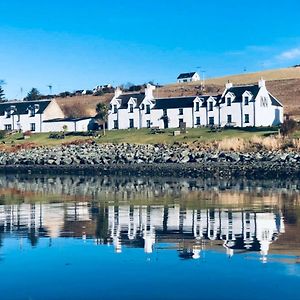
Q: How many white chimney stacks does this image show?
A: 4